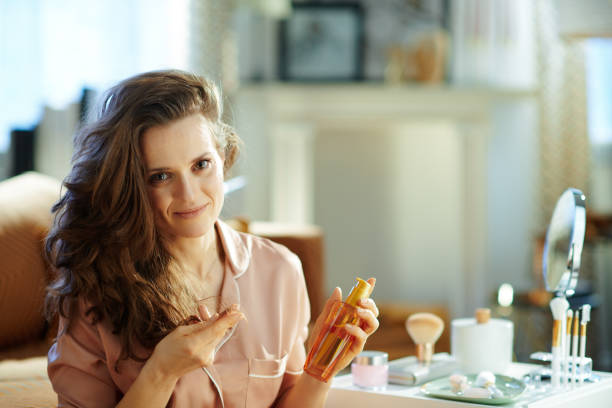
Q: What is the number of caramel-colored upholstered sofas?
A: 1